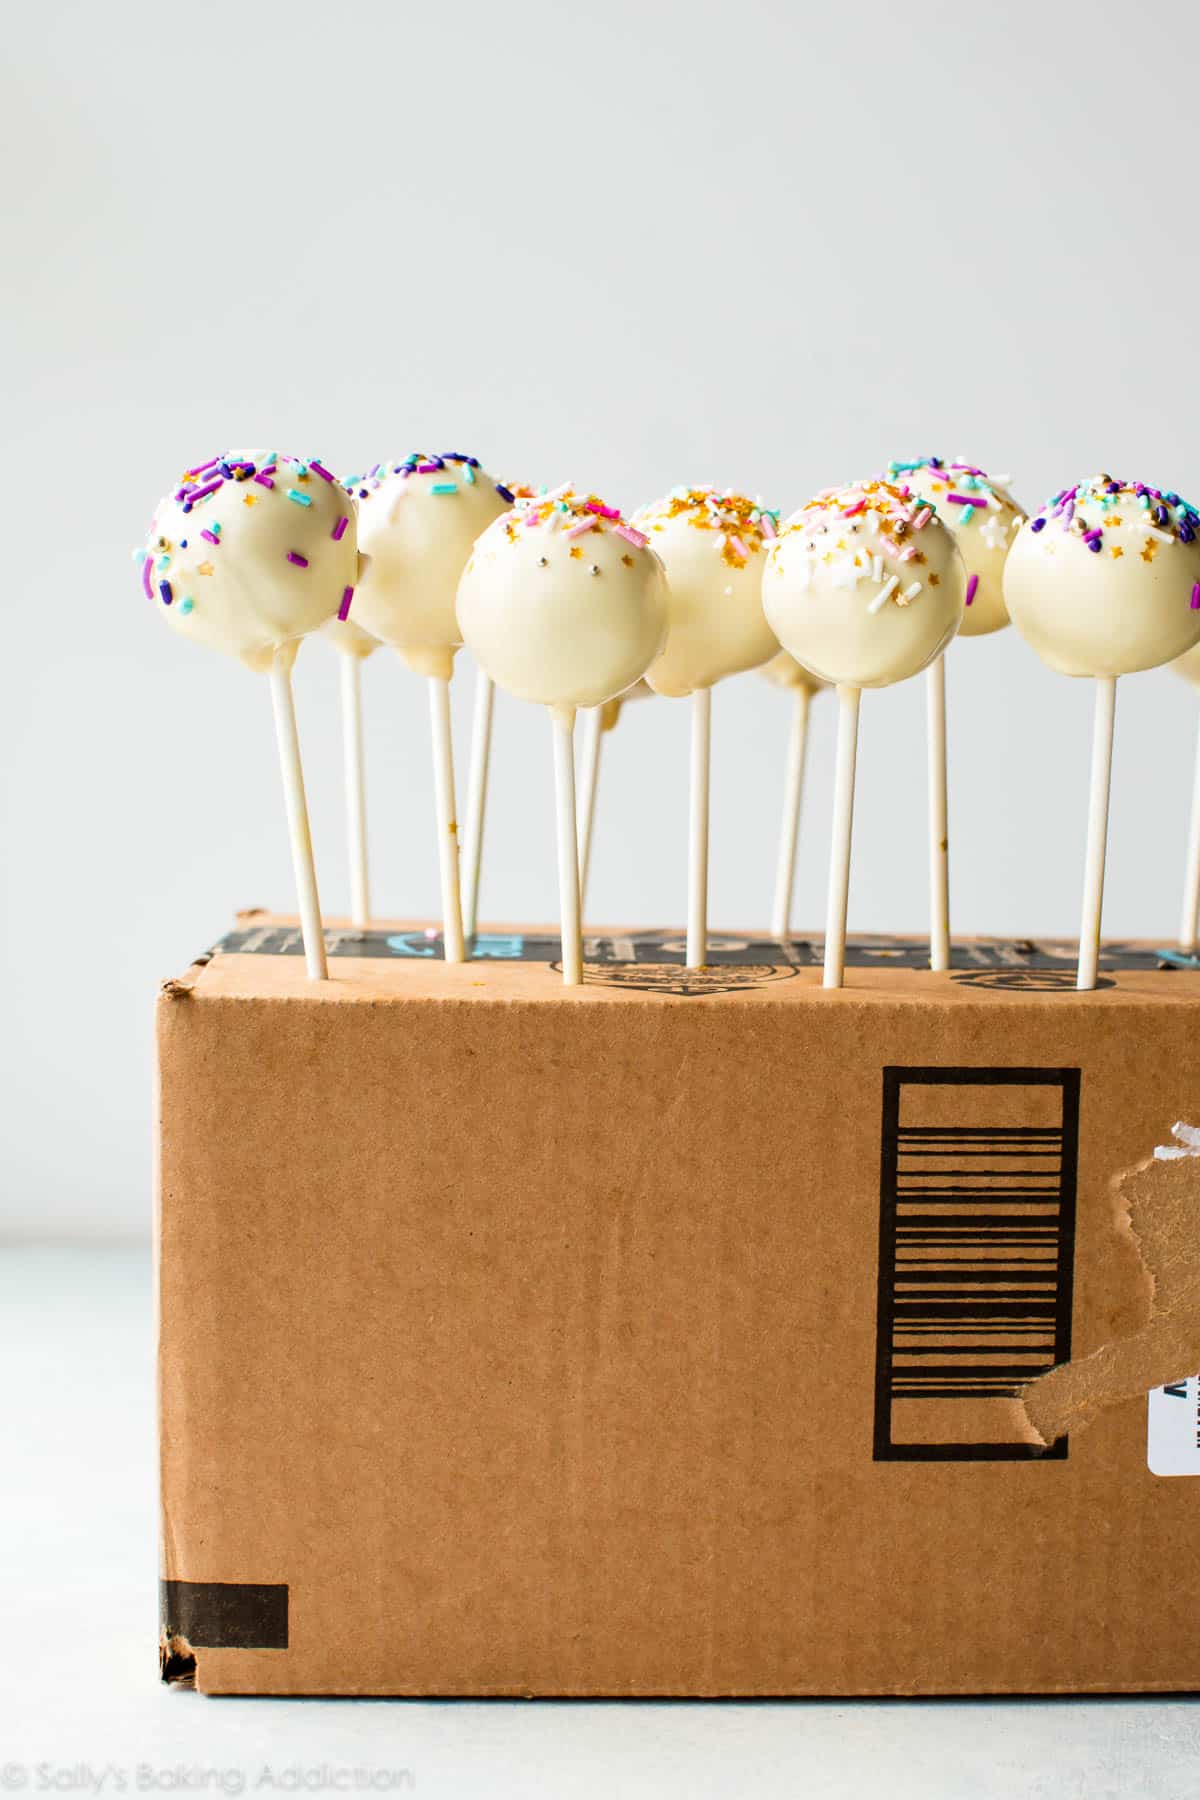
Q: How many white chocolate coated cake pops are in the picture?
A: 12